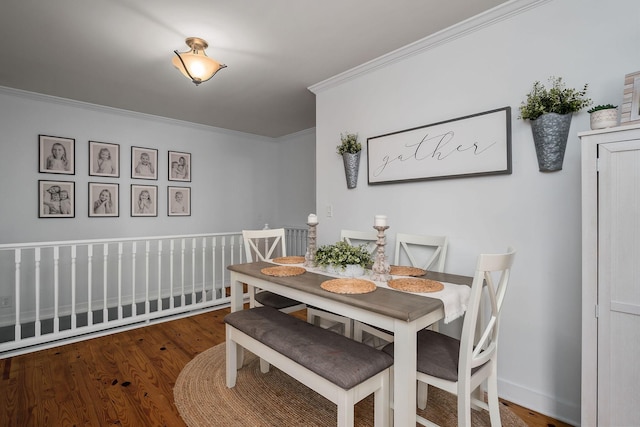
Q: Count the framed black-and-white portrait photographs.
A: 8